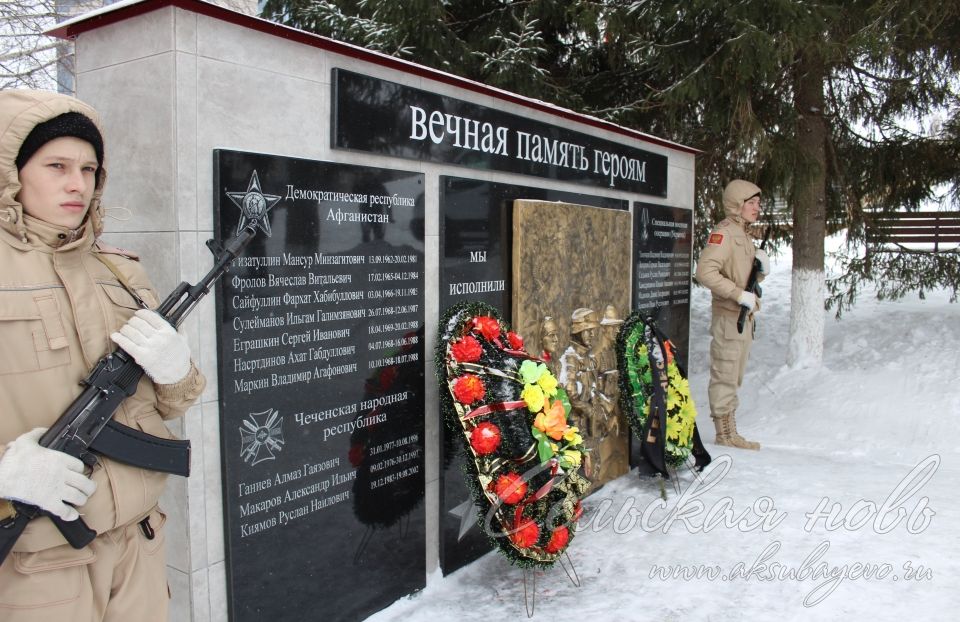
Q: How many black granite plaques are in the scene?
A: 4